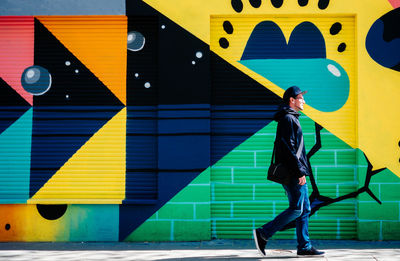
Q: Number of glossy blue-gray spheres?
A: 2